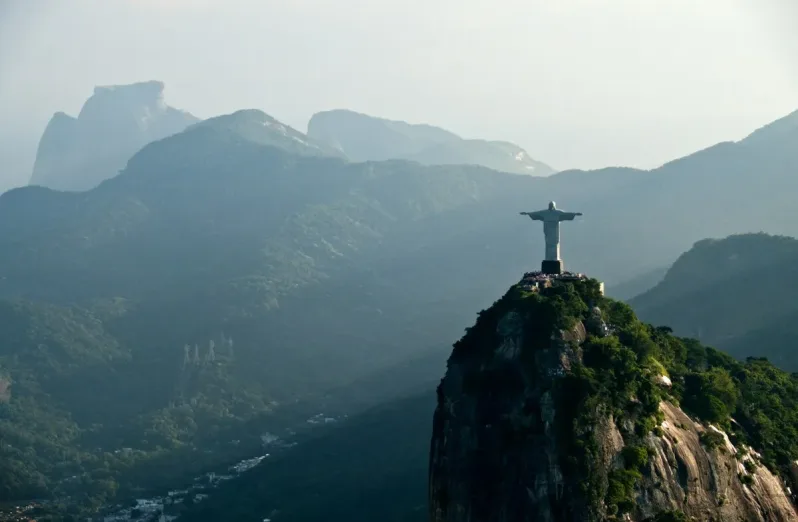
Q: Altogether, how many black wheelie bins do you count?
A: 0